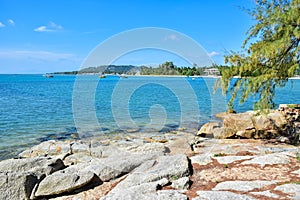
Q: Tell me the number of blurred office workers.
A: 0